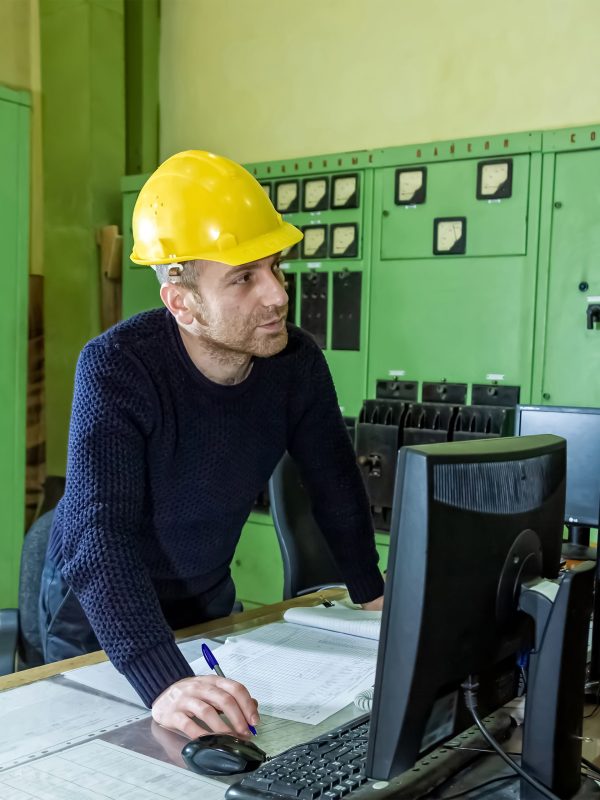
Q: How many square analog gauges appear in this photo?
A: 10